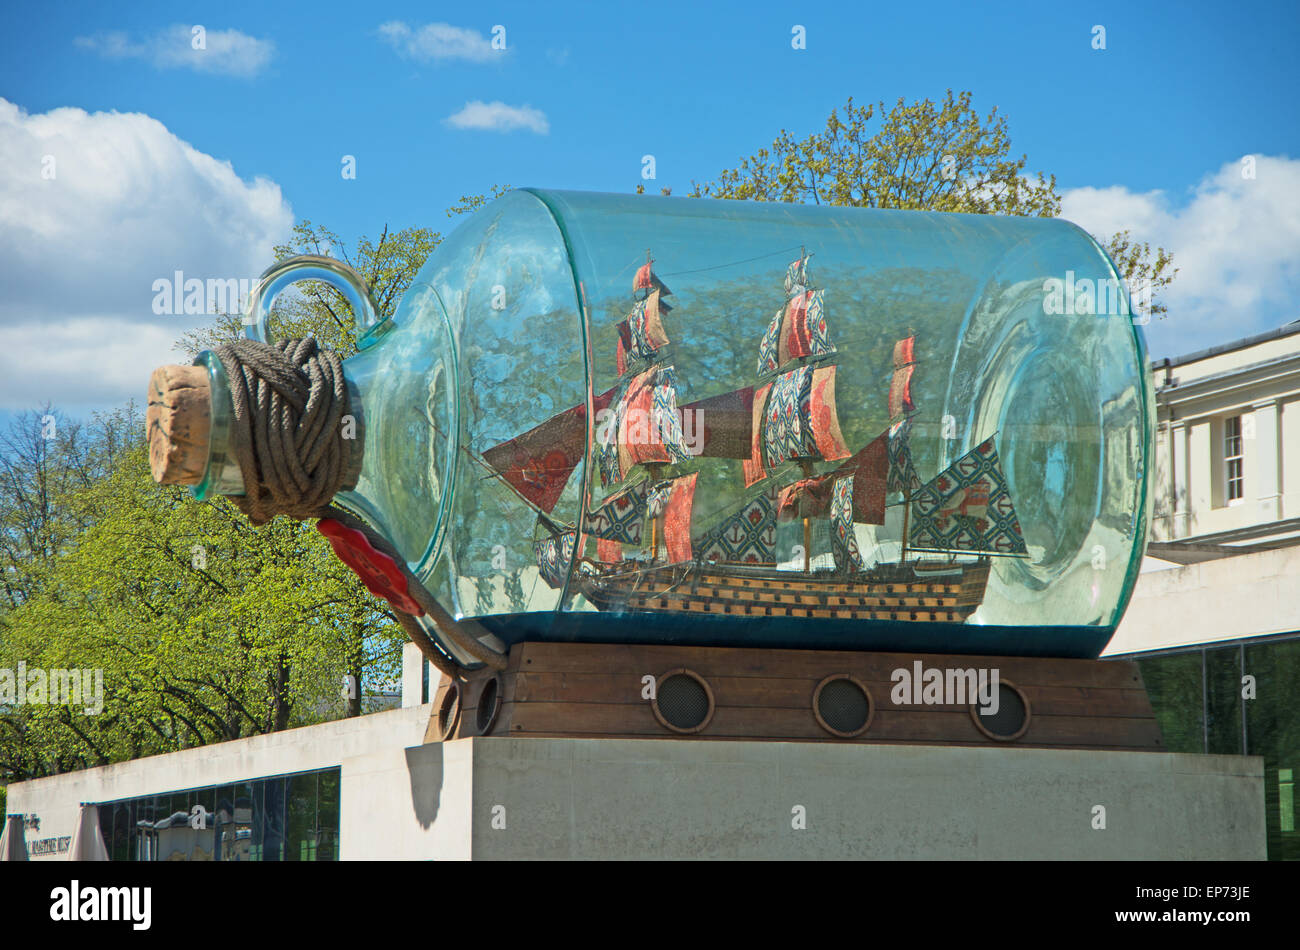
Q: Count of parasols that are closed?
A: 2